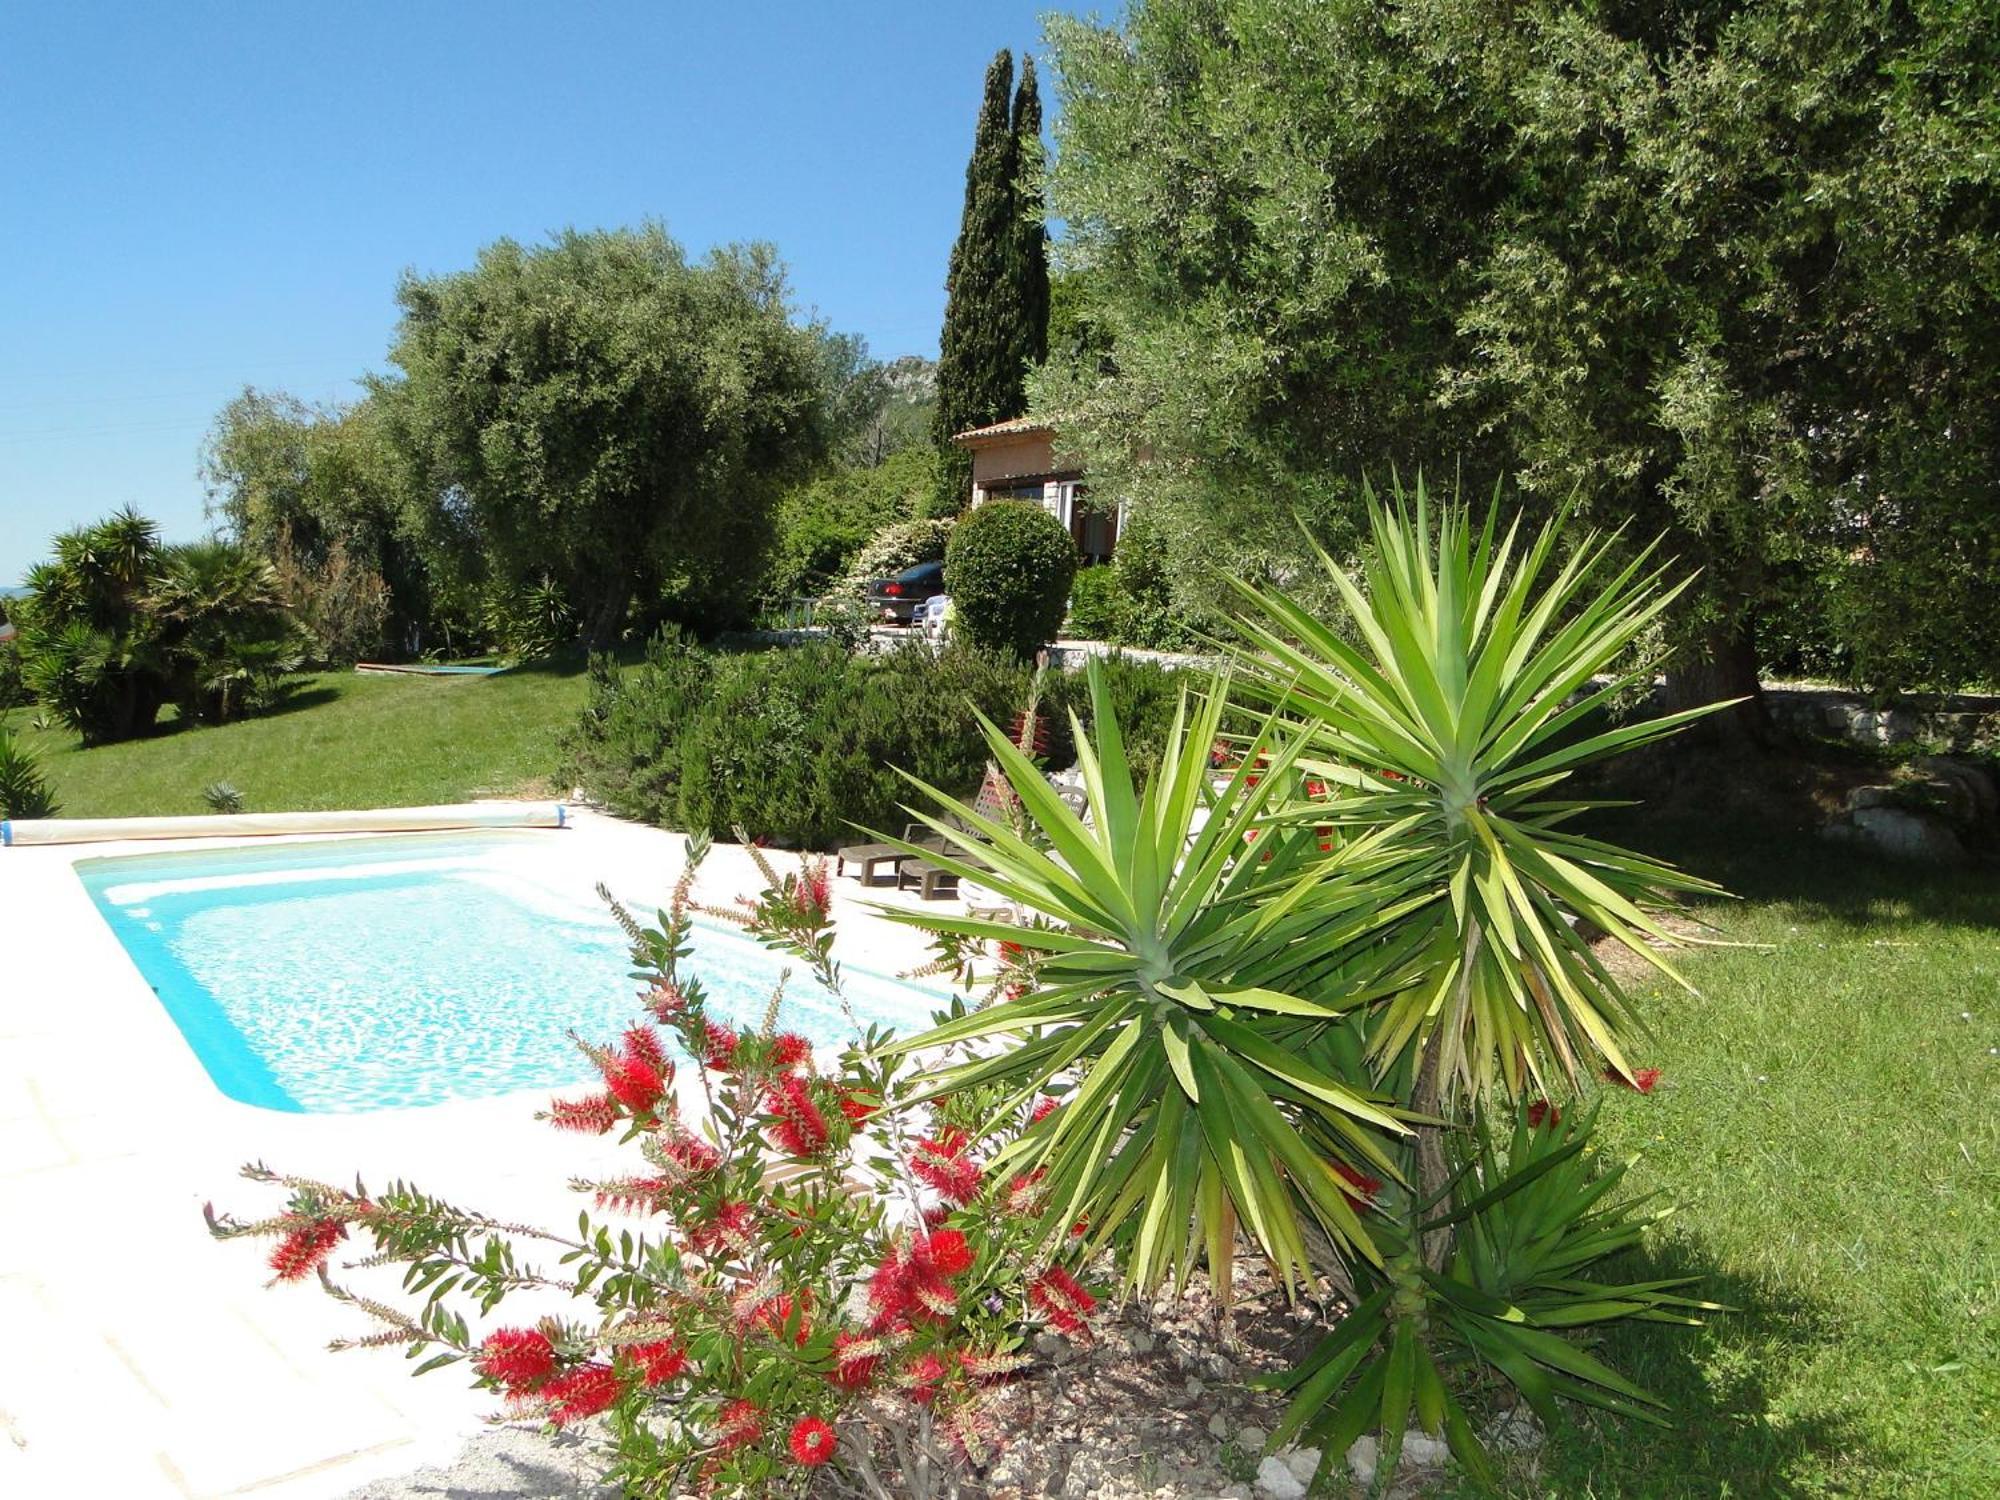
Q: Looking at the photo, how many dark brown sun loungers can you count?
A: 2